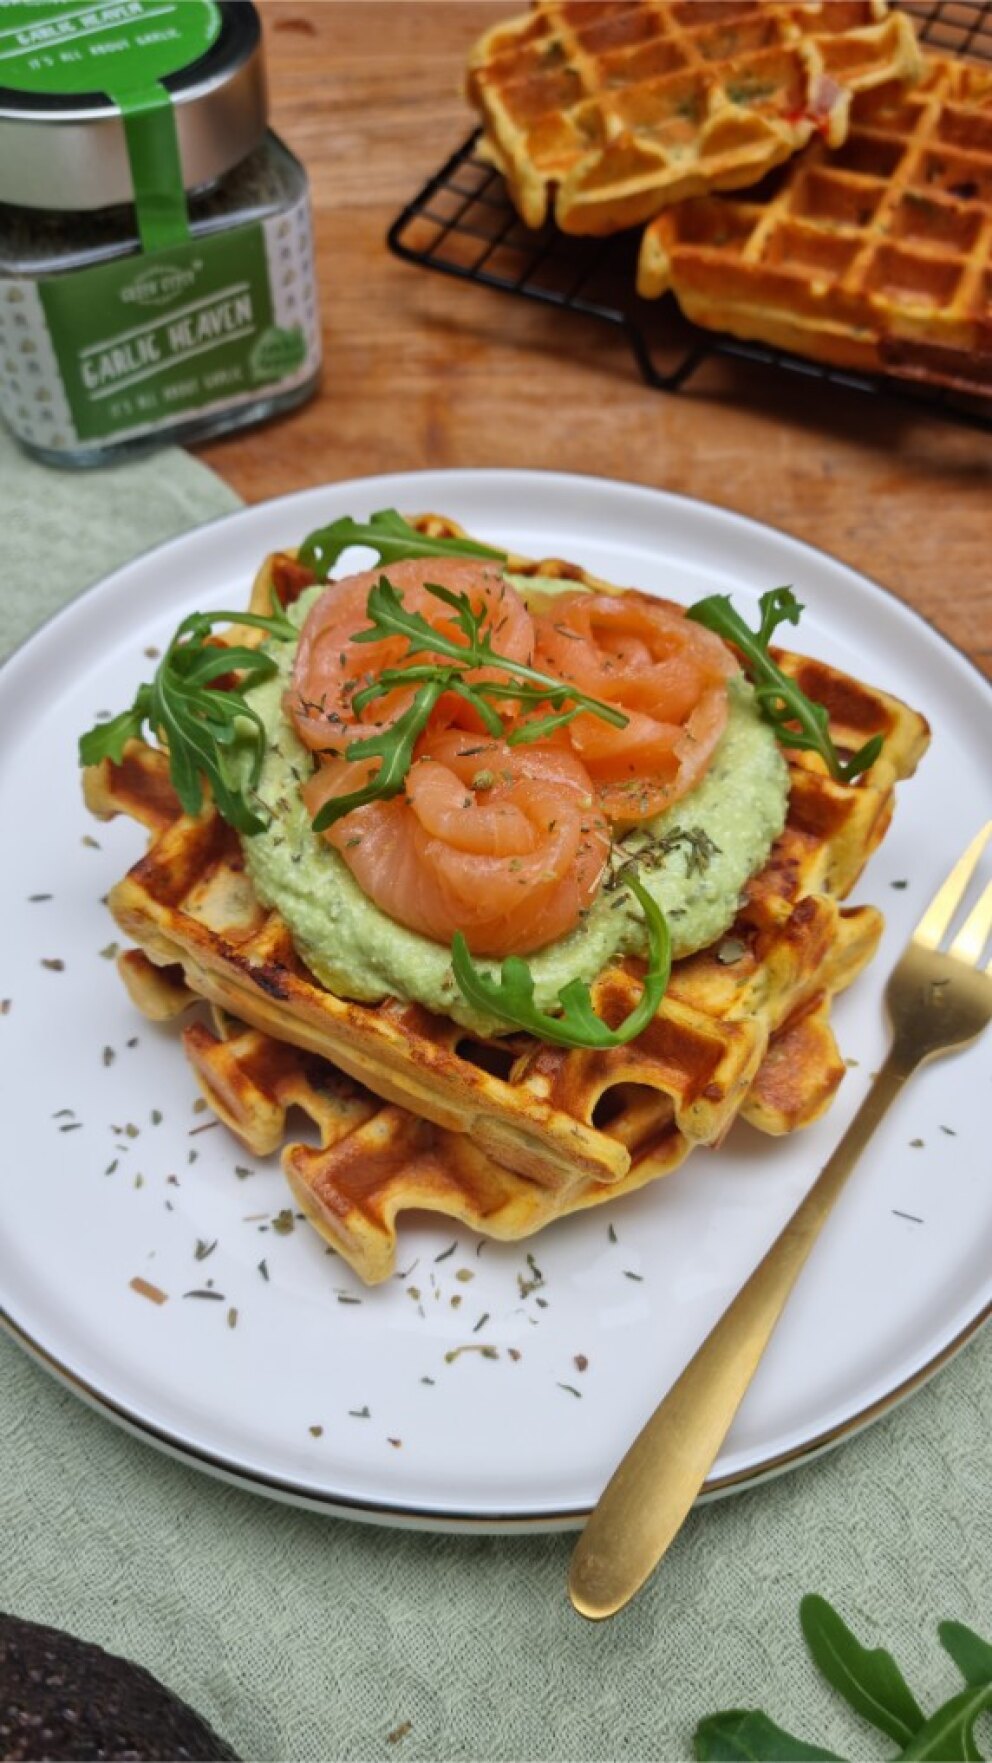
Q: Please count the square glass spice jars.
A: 1